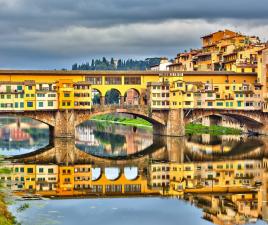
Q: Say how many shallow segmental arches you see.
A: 3